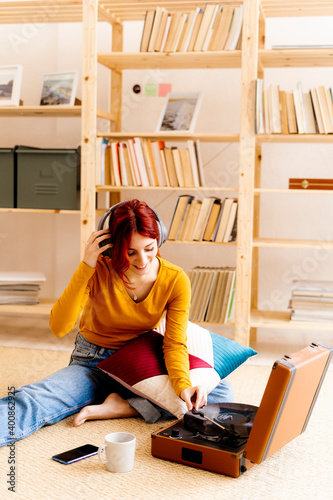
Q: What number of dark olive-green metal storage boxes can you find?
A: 2